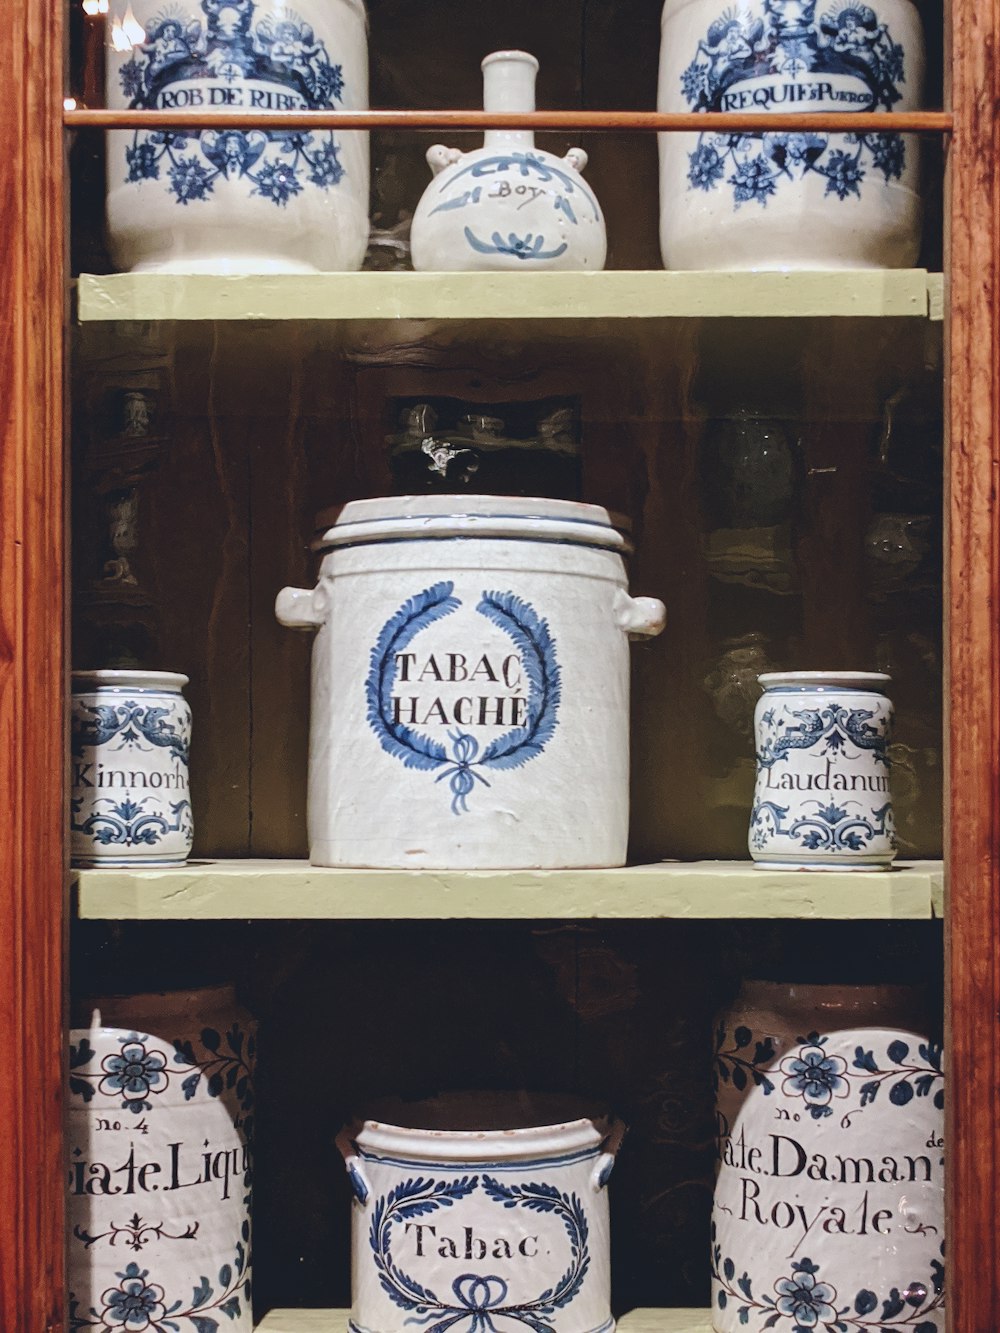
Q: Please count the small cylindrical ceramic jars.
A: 2